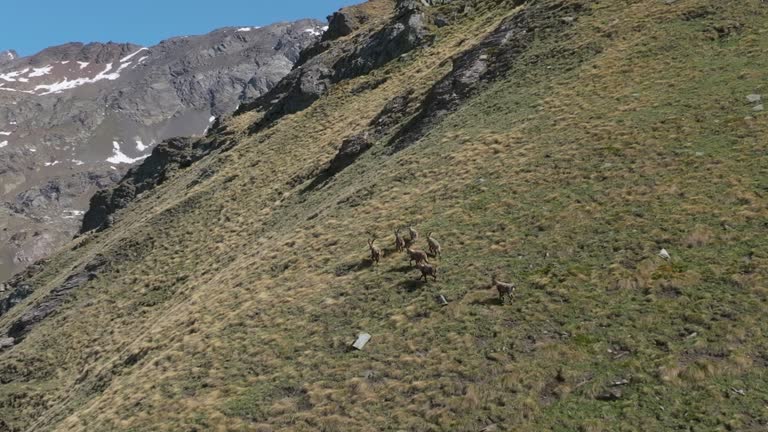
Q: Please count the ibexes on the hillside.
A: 7